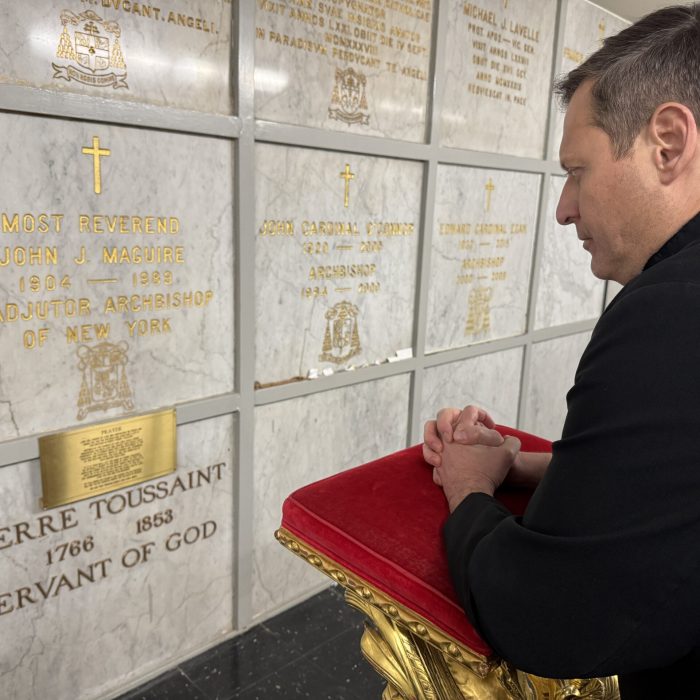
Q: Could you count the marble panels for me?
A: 12